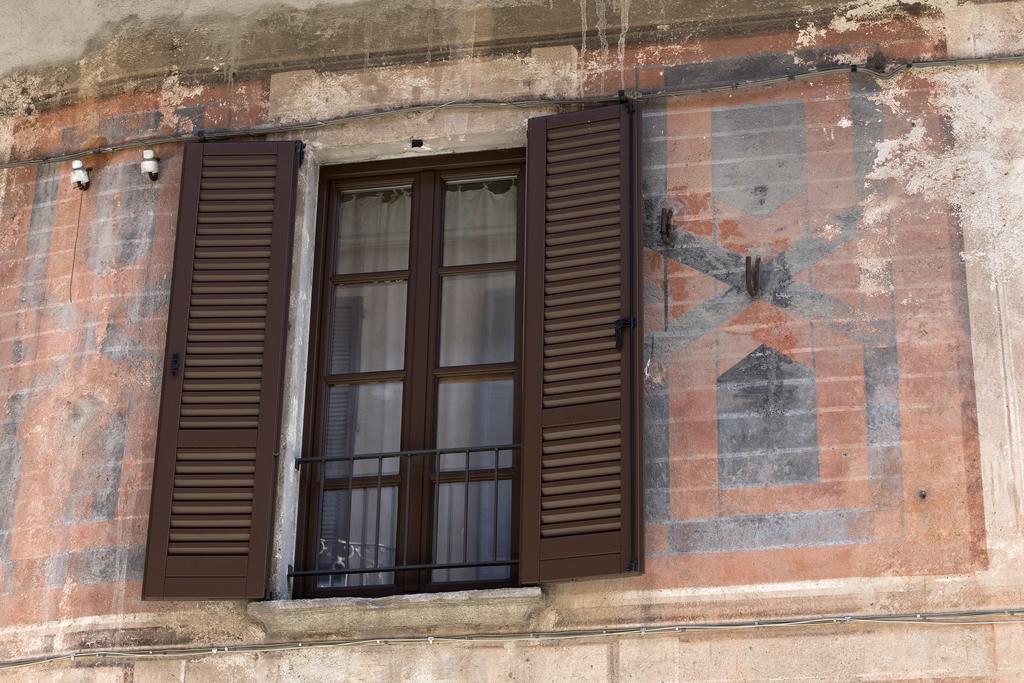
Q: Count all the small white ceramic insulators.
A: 2